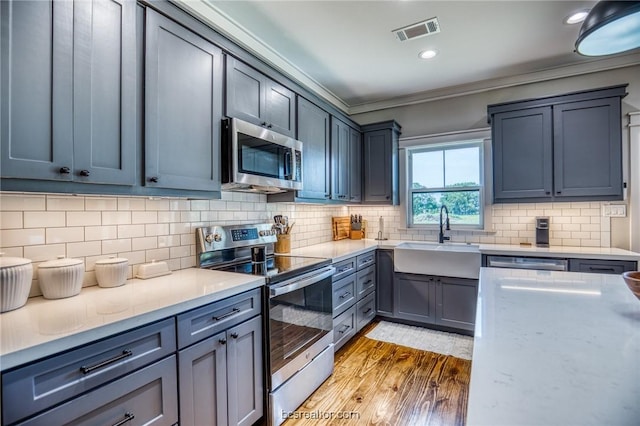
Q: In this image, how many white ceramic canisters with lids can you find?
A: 3